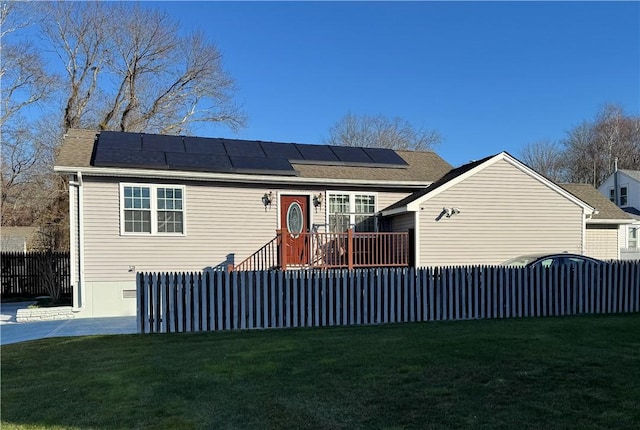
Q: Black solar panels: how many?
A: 11